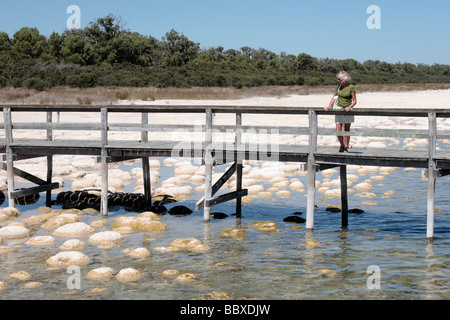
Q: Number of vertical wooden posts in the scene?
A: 9